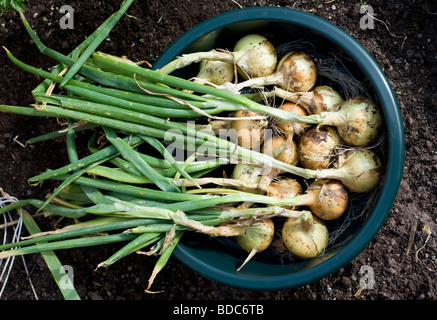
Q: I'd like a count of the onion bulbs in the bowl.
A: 15